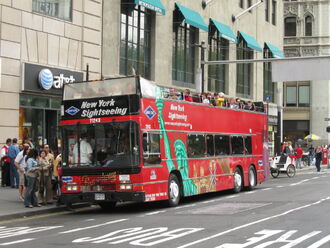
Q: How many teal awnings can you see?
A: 5